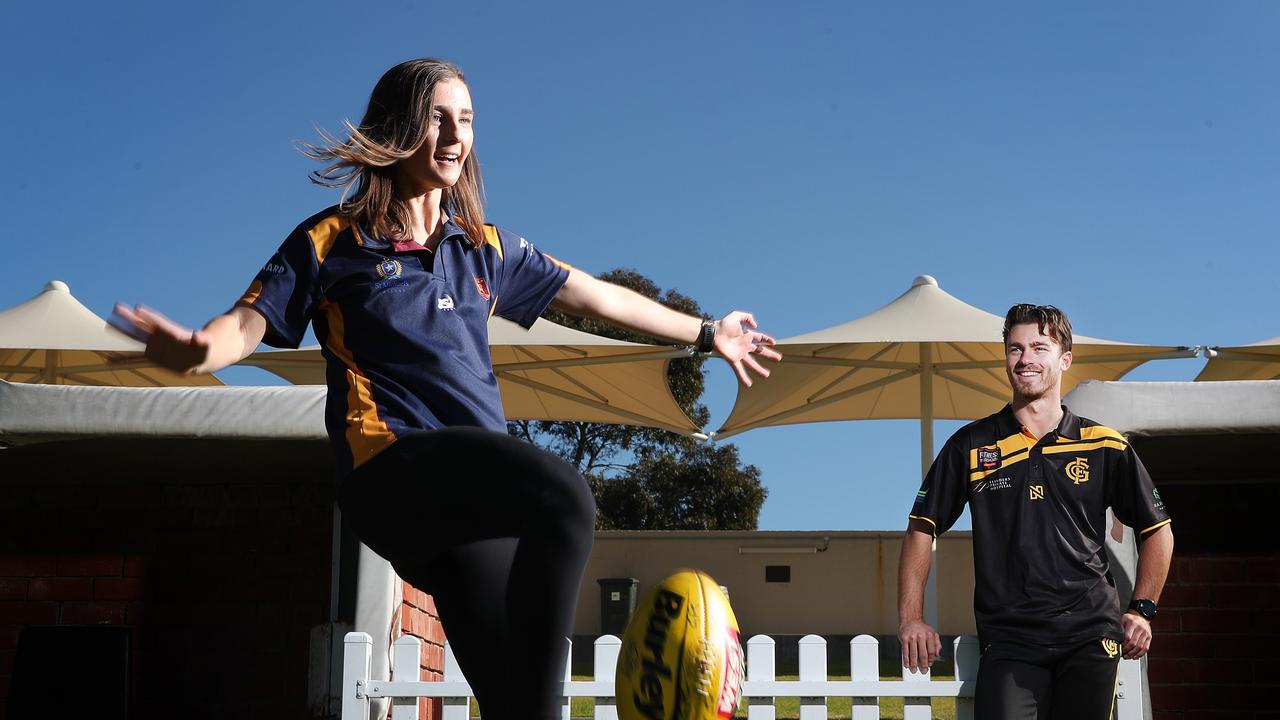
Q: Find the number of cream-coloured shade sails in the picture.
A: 4